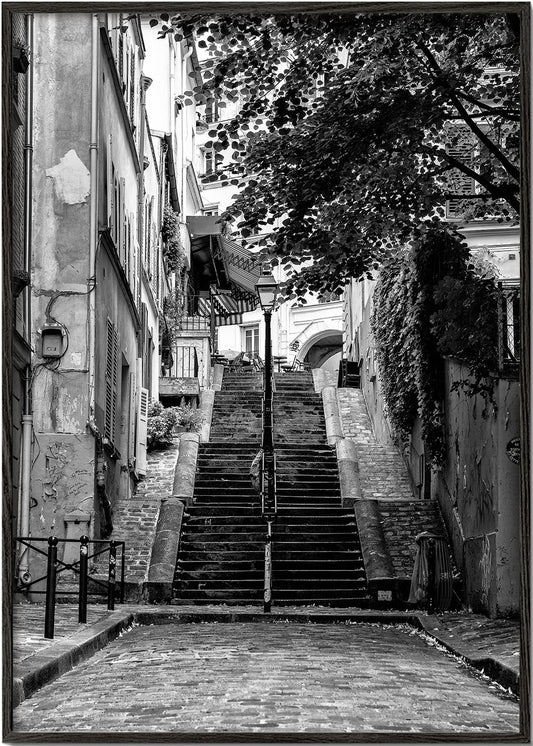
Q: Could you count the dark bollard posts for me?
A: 3